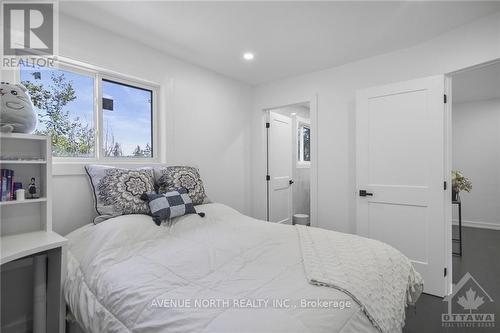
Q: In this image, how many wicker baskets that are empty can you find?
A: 0